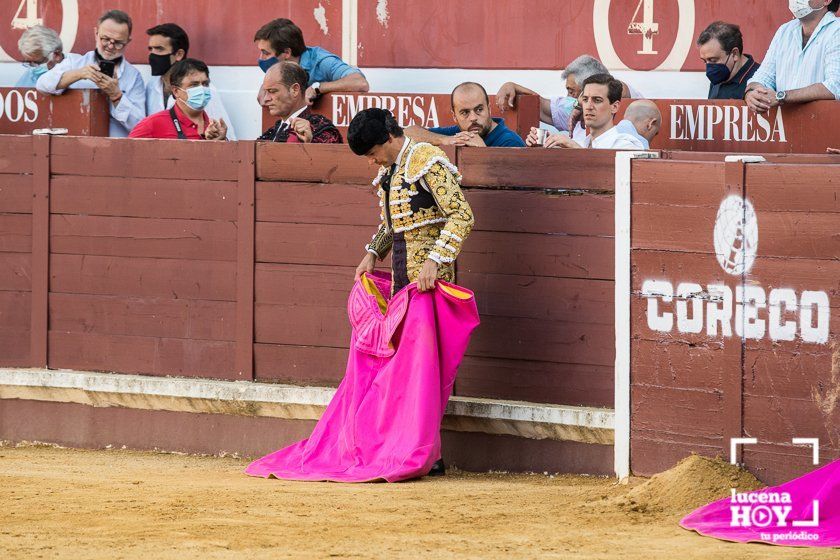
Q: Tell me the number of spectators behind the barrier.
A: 12